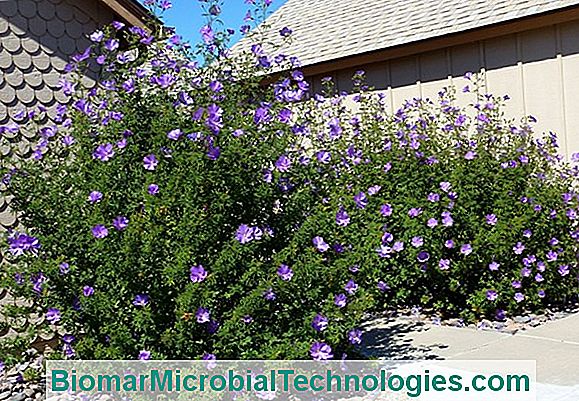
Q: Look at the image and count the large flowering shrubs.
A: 2